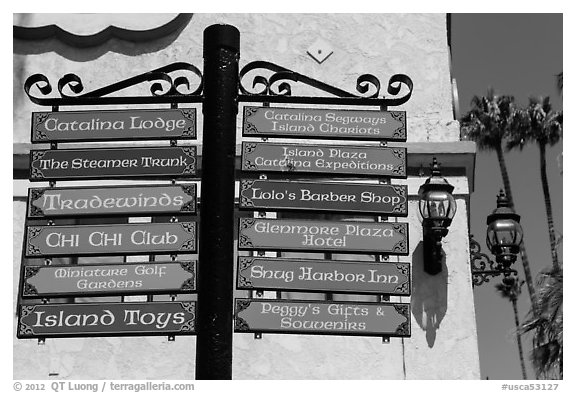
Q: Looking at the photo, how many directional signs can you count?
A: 12